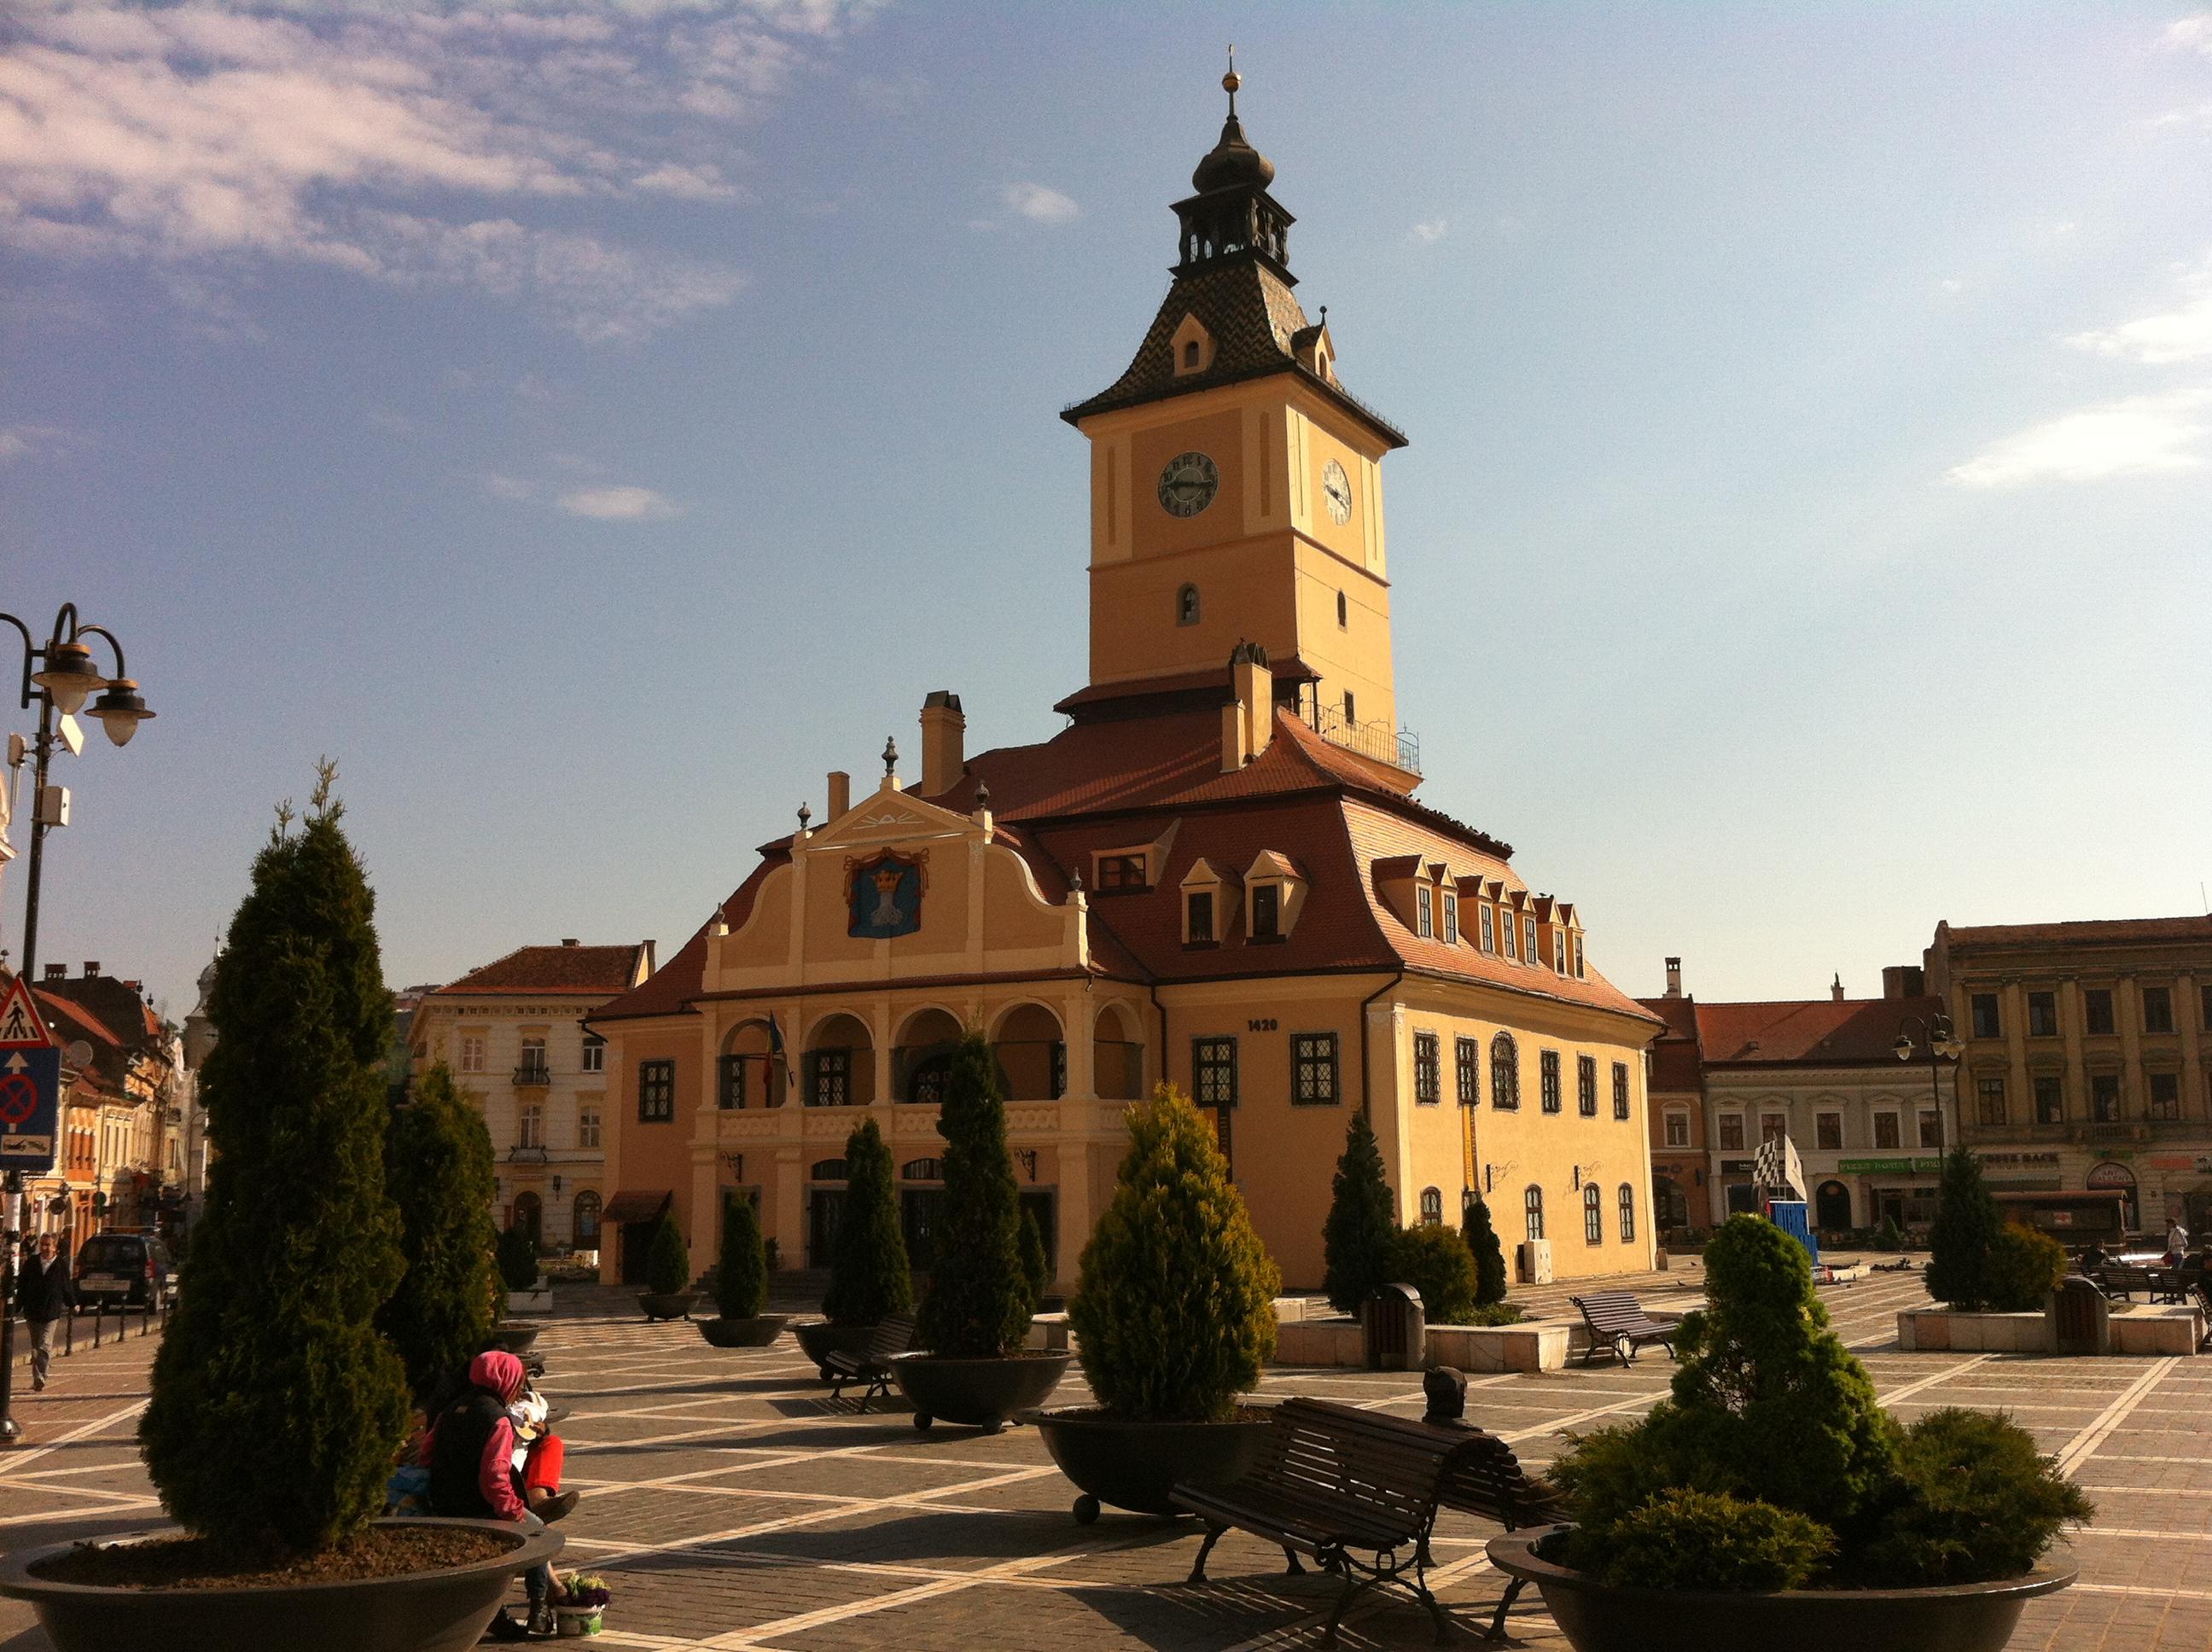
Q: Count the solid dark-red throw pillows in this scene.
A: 0